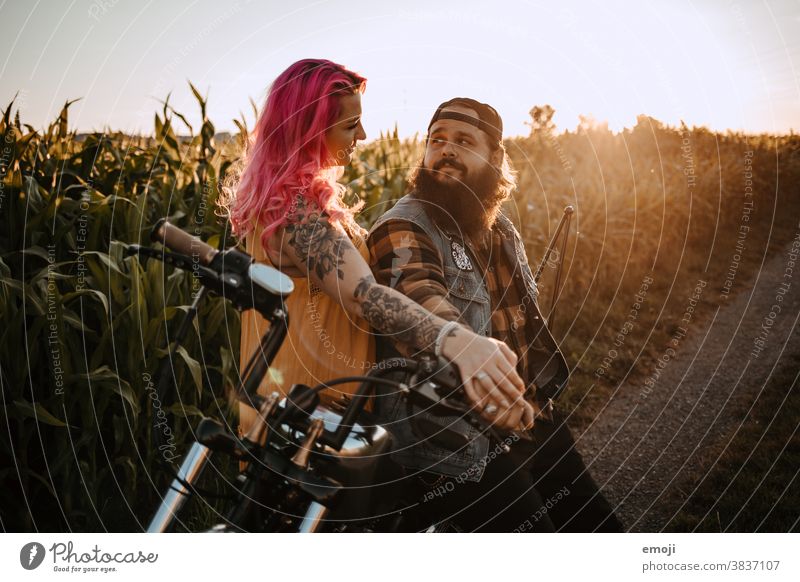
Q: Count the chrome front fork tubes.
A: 2